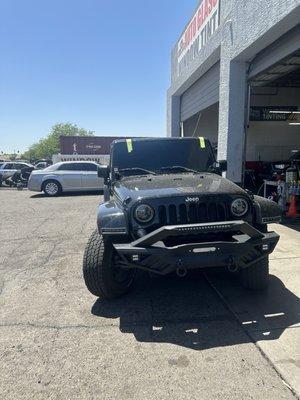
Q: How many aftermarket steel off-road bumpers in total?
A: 1